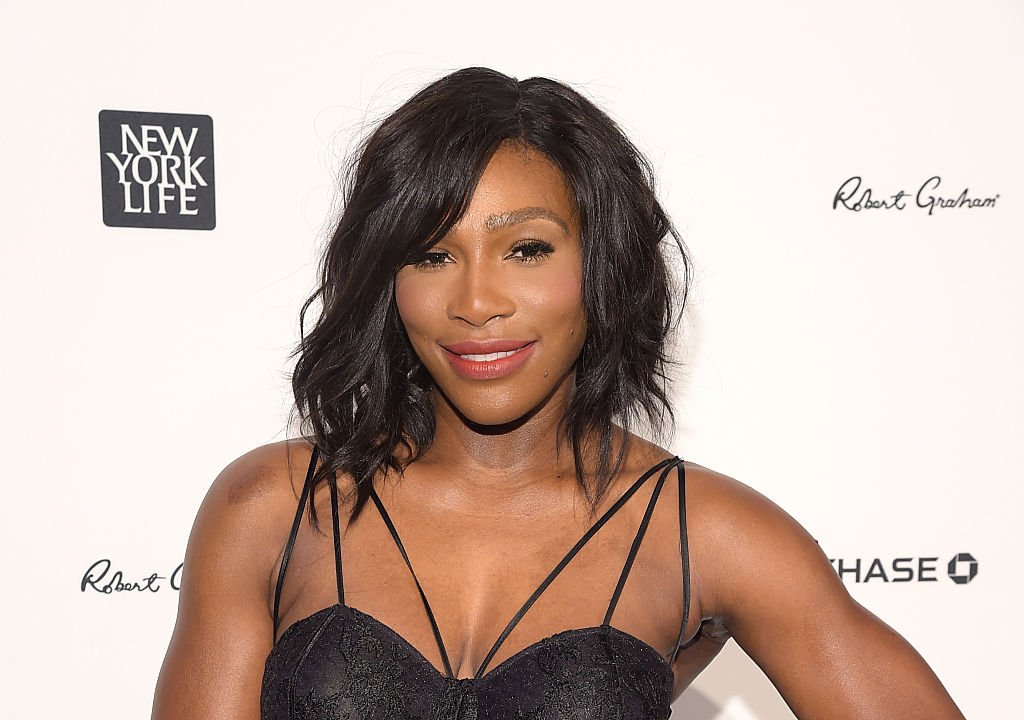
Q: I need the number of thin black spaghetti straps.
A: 6